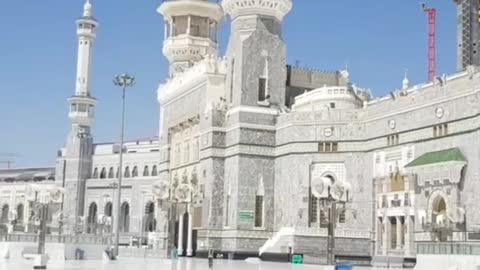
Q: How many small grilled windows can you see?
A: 9